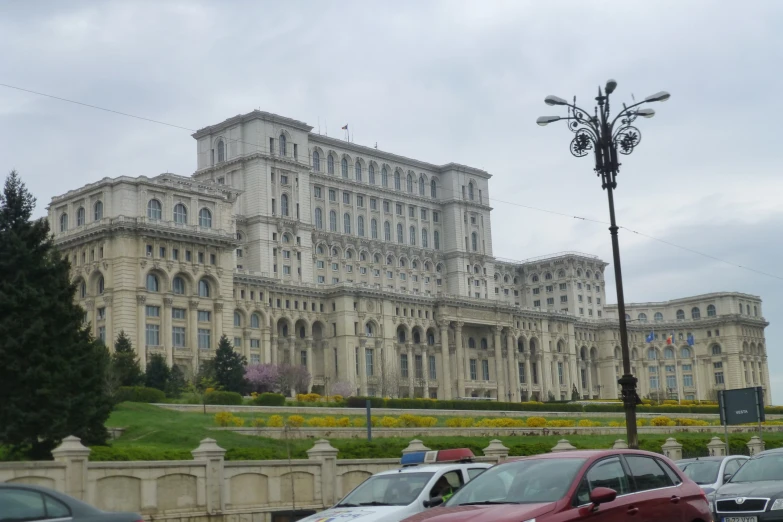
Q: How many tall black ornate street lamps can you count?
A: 1